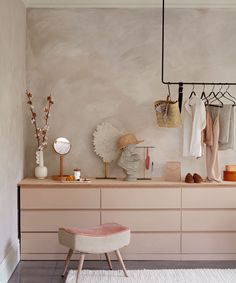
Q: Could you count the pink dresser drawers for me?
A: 9